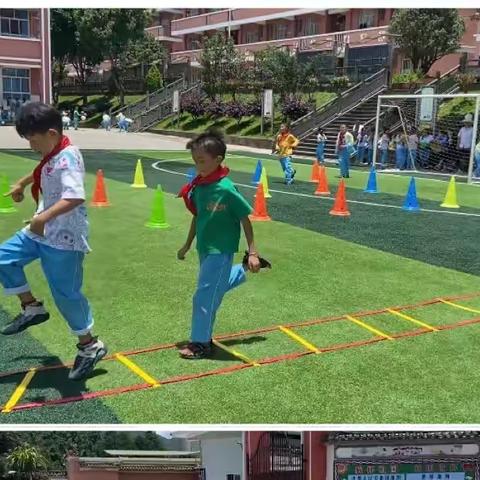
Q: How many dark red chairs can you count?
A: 0